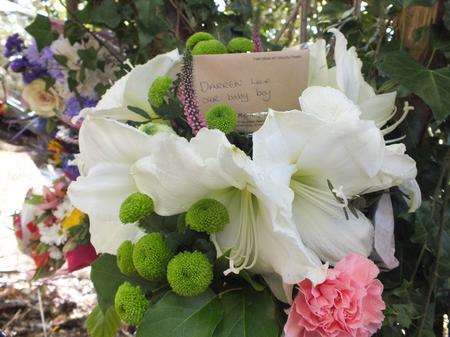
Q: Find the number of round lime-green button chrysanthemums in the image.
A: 11